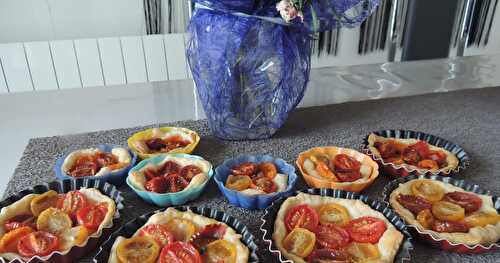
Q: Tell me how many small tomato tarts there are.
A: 5